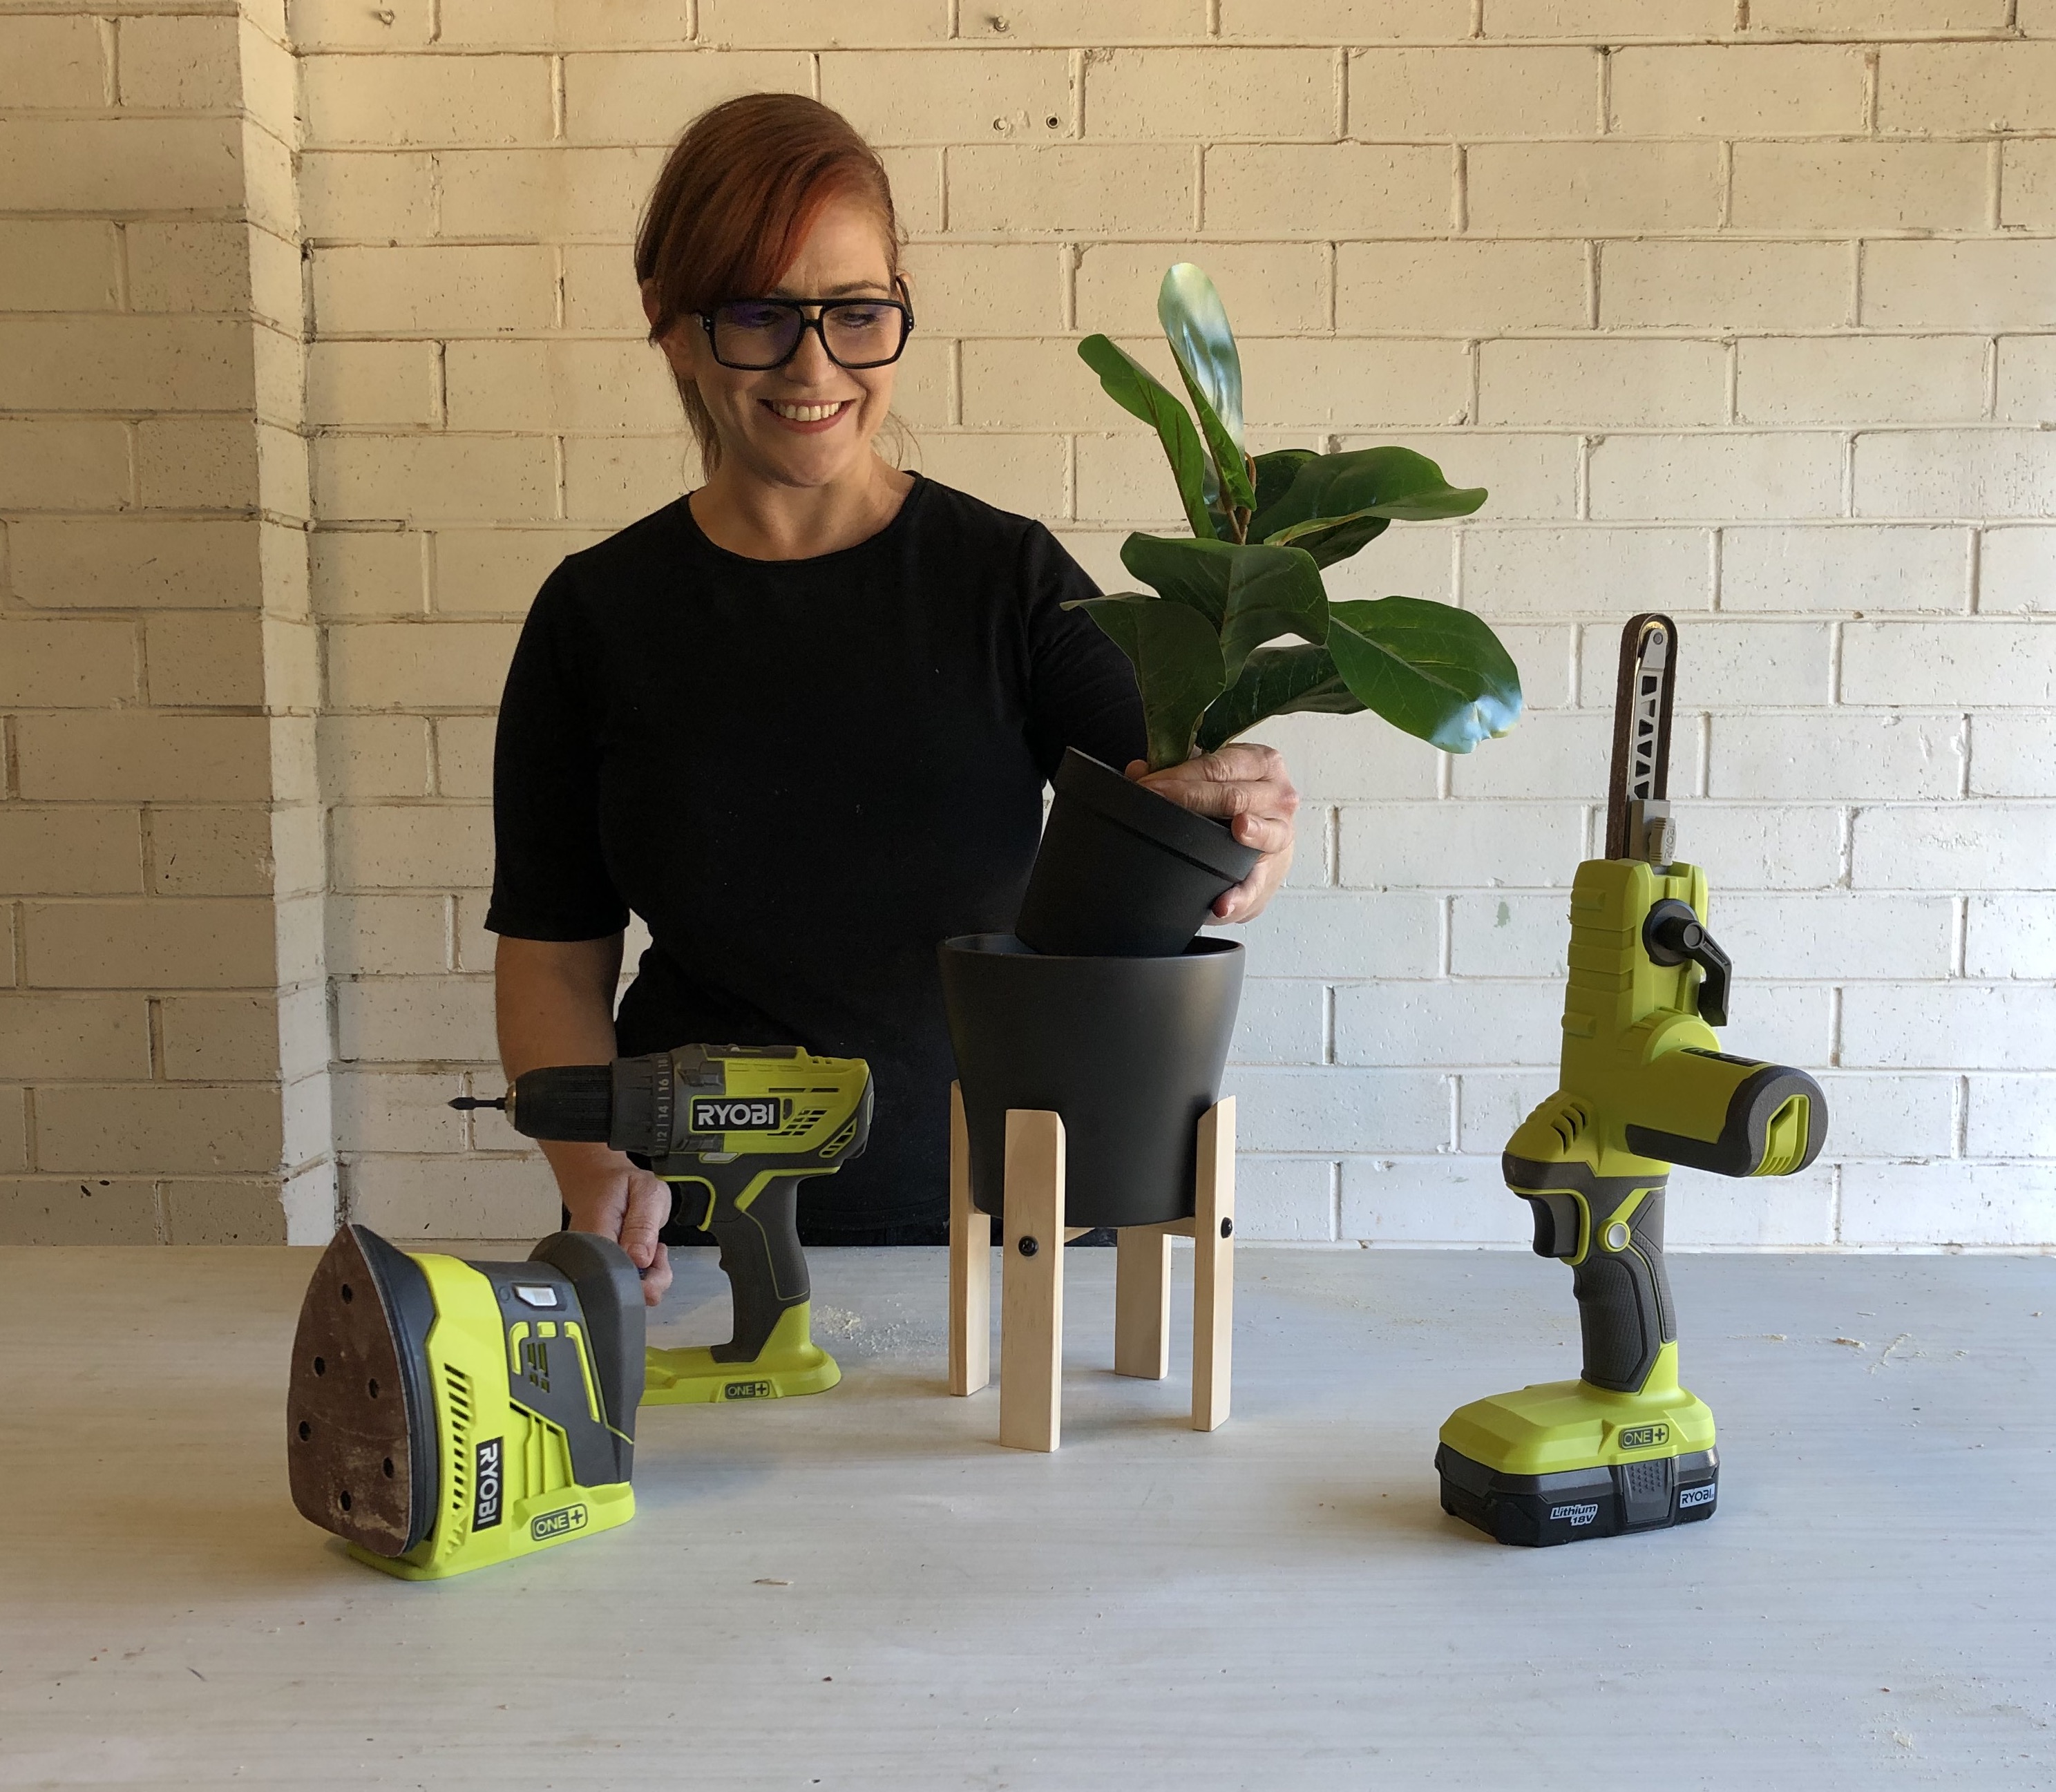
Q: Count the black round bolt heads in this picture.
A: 2